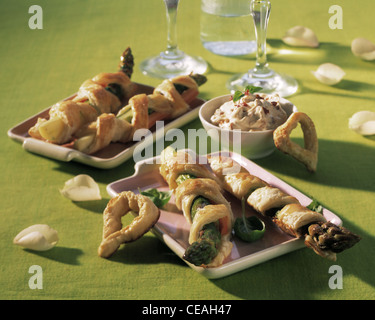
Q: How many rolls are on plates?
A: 4